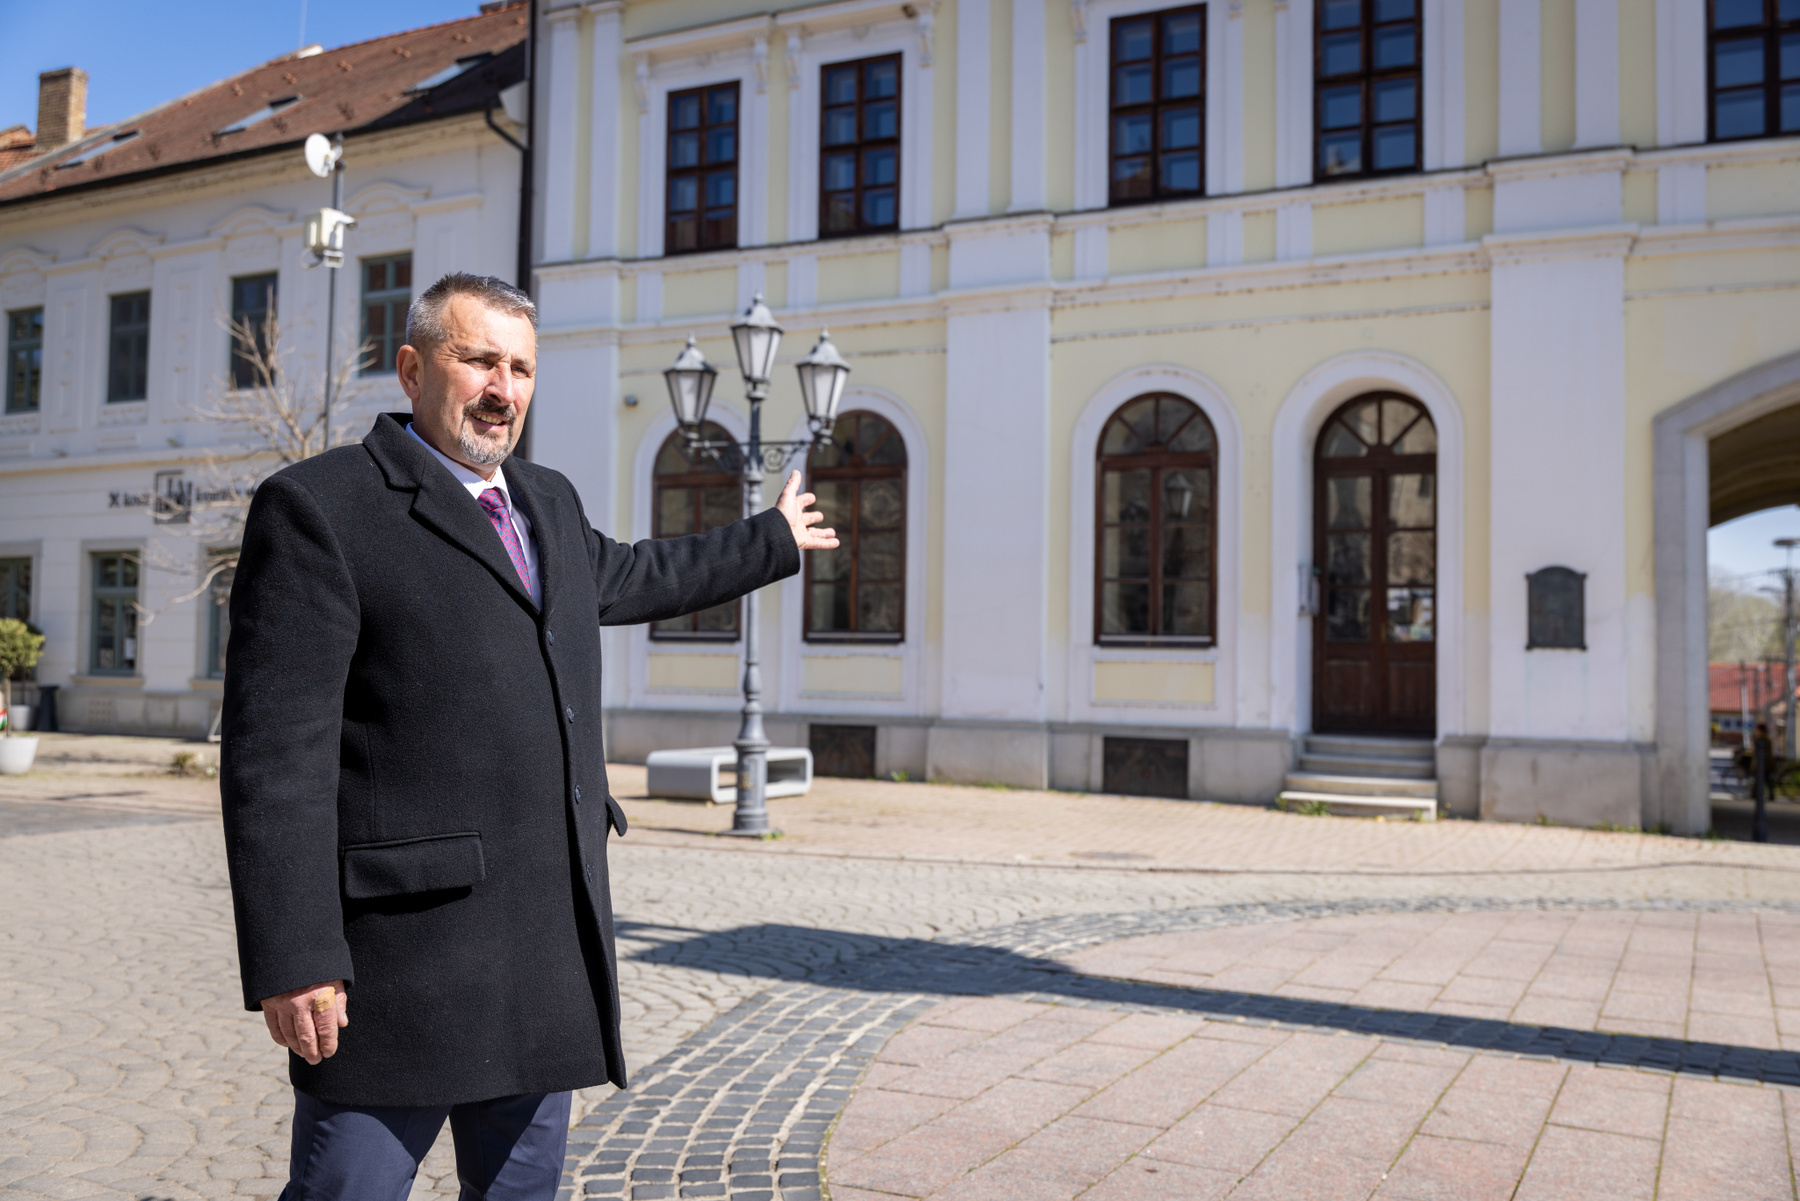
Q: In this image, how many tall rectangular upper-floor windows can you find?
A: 9